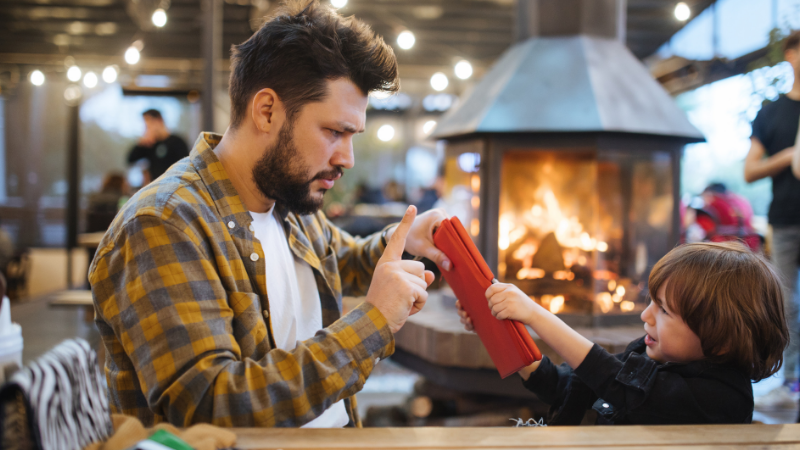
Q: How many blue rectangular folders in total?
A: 0